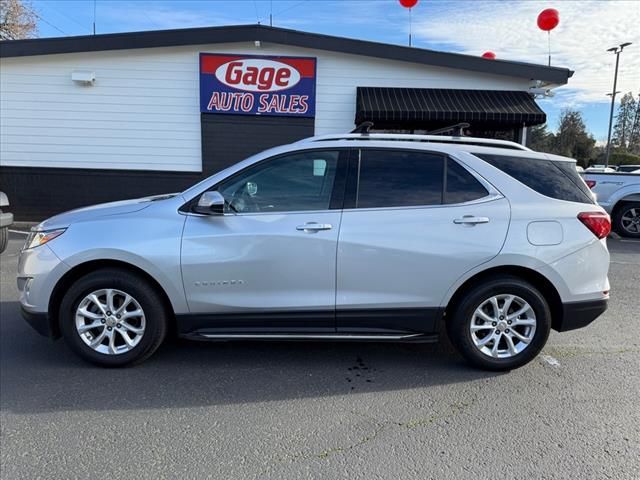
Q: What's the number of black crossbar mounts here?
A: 2